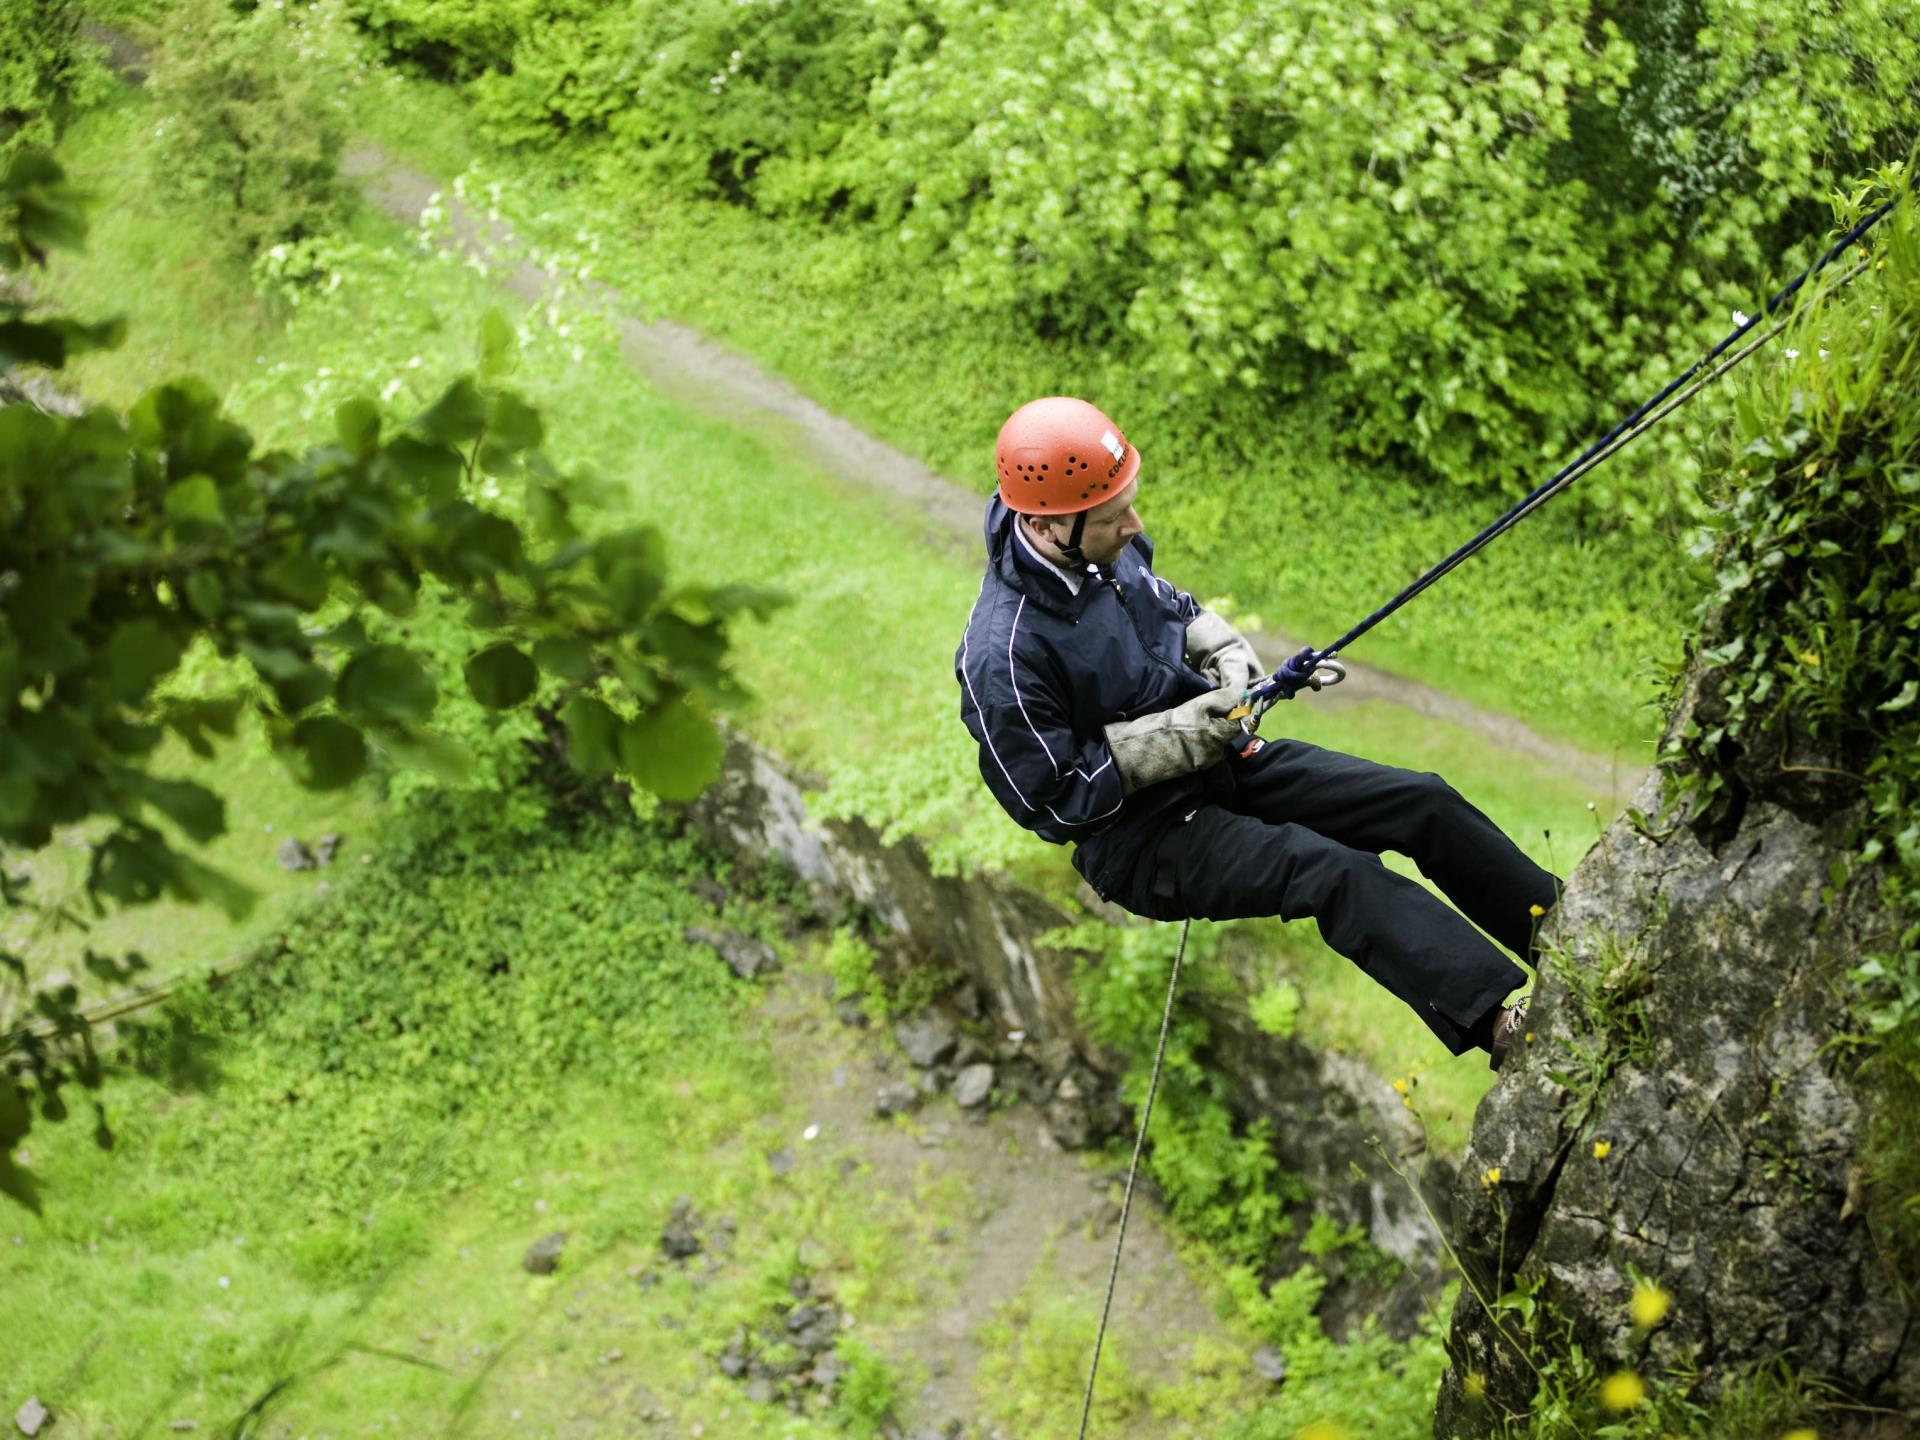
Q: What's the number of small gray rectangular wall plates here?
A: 0